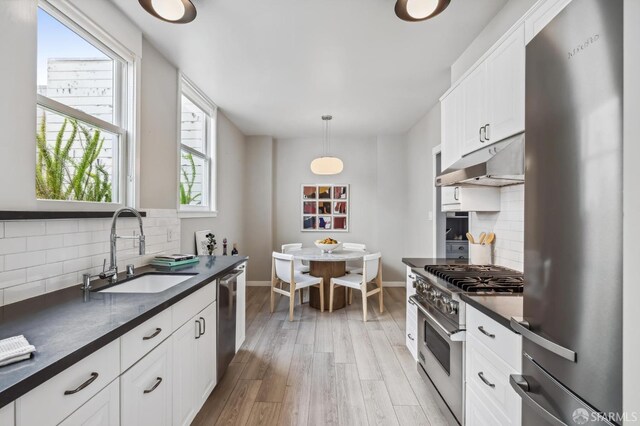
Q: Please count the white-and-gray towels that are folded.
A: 1